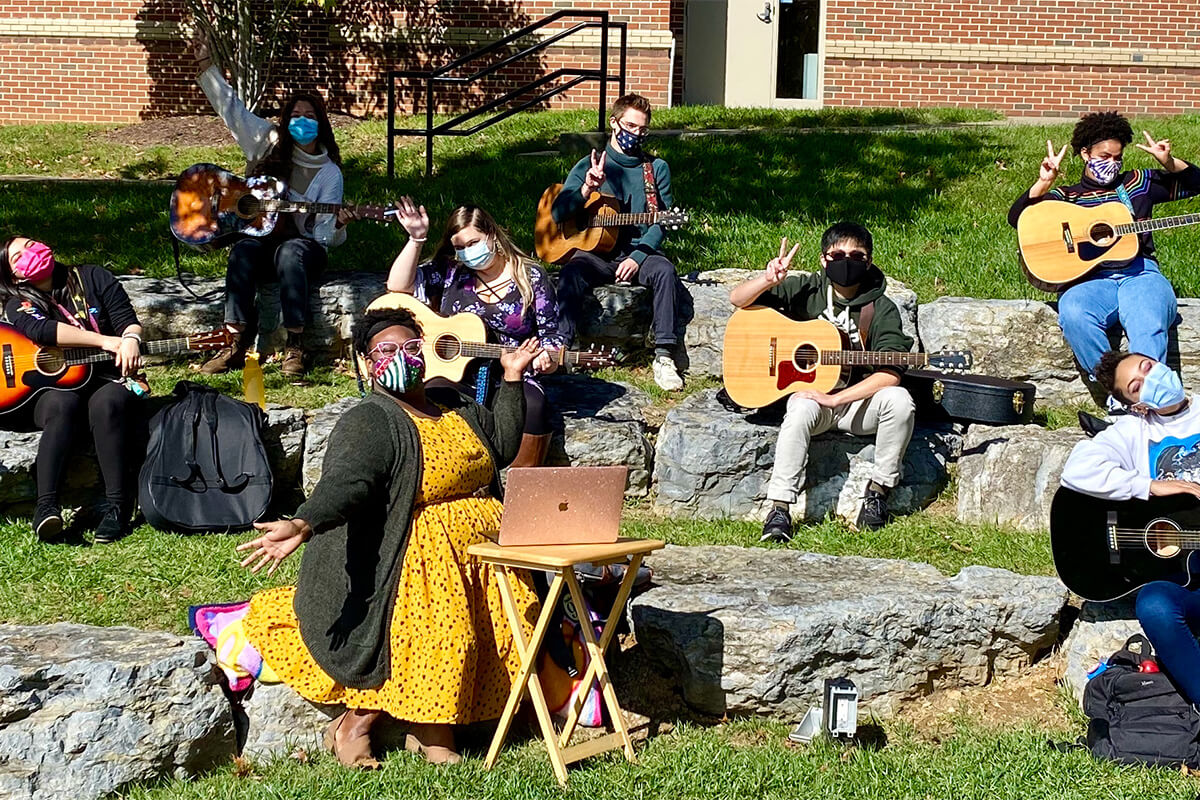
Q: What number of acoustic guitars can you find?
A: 7